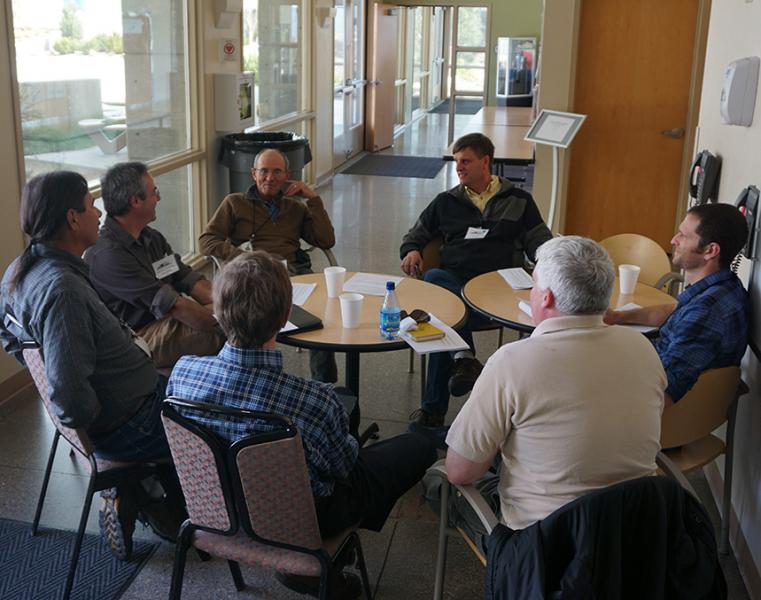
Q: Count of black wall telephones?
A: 2